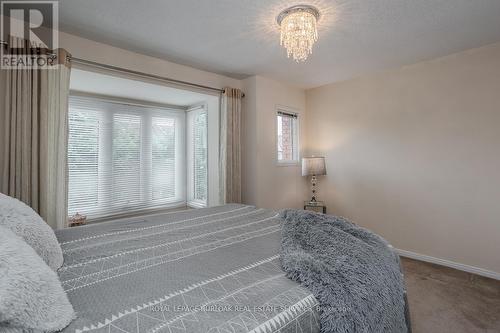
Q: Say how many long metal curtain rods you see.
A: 1